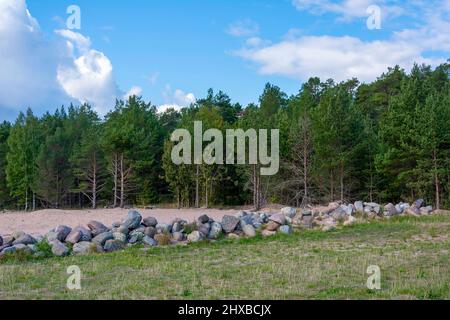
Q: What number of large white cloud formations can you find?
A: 2